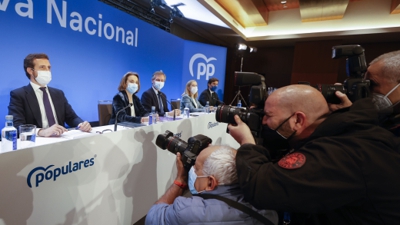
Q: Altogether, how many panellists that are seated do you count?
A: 5